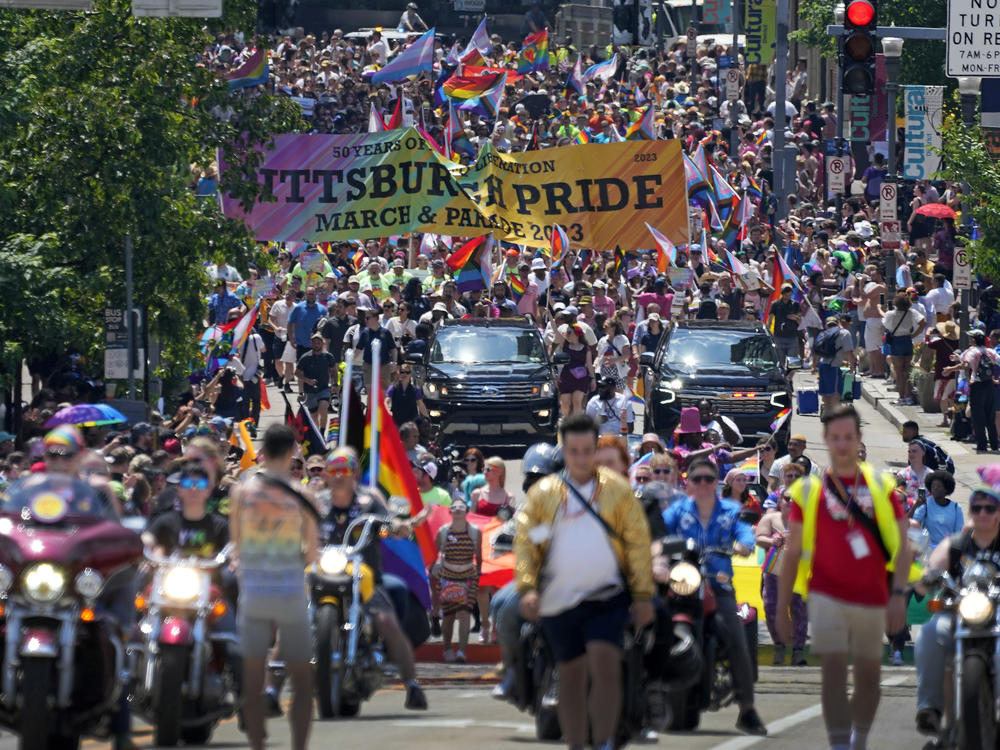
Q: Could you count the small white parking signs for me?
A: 5